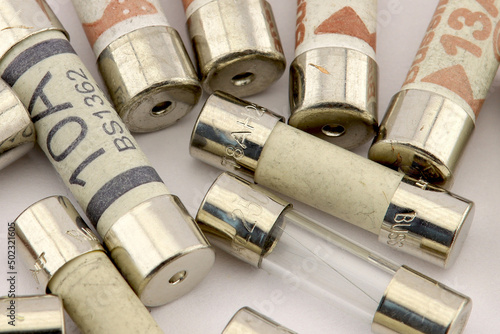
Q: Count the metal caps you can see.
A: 14